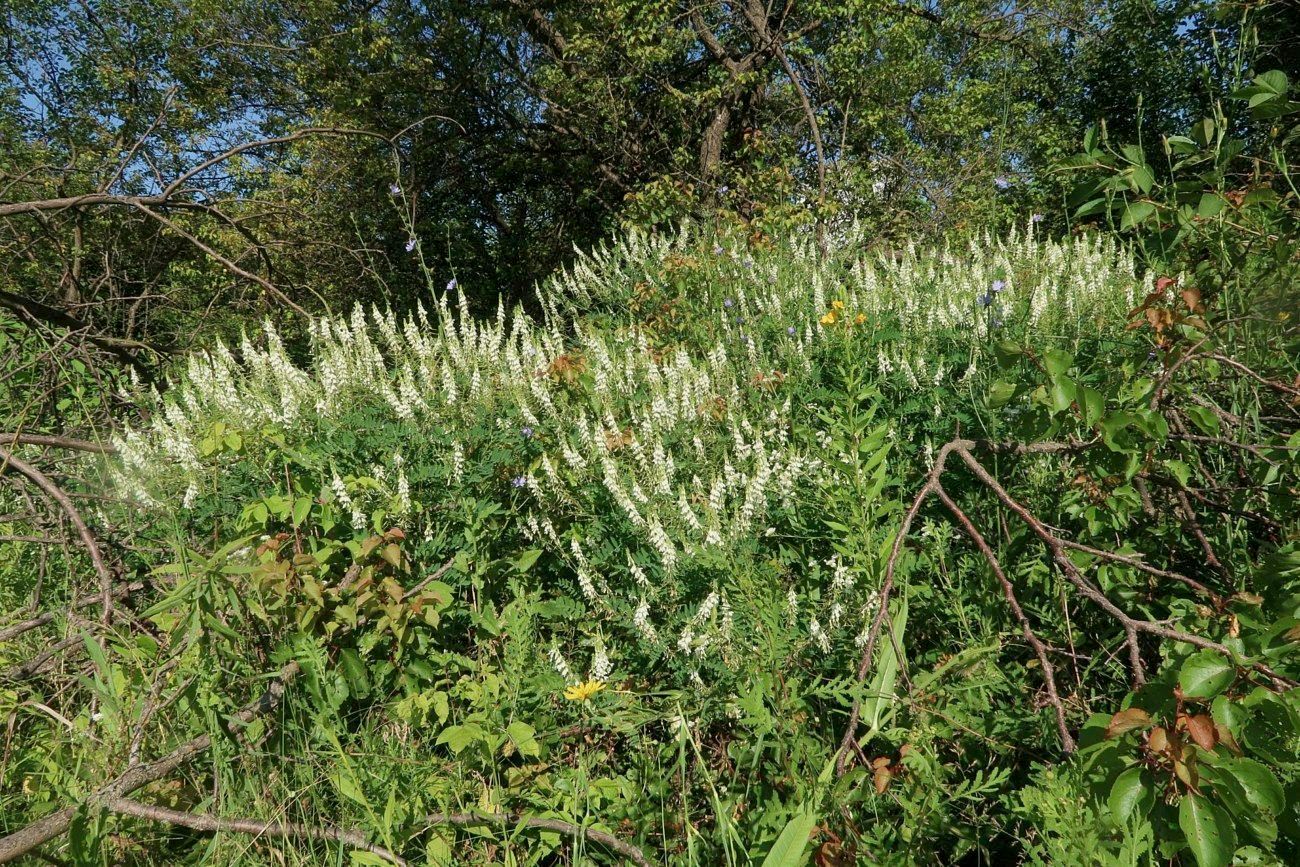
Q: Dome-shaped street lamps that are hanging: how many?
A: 0